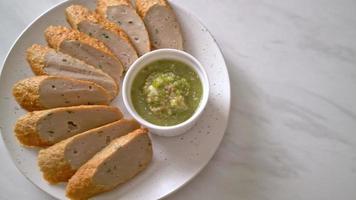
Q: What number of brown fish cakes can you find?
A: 9